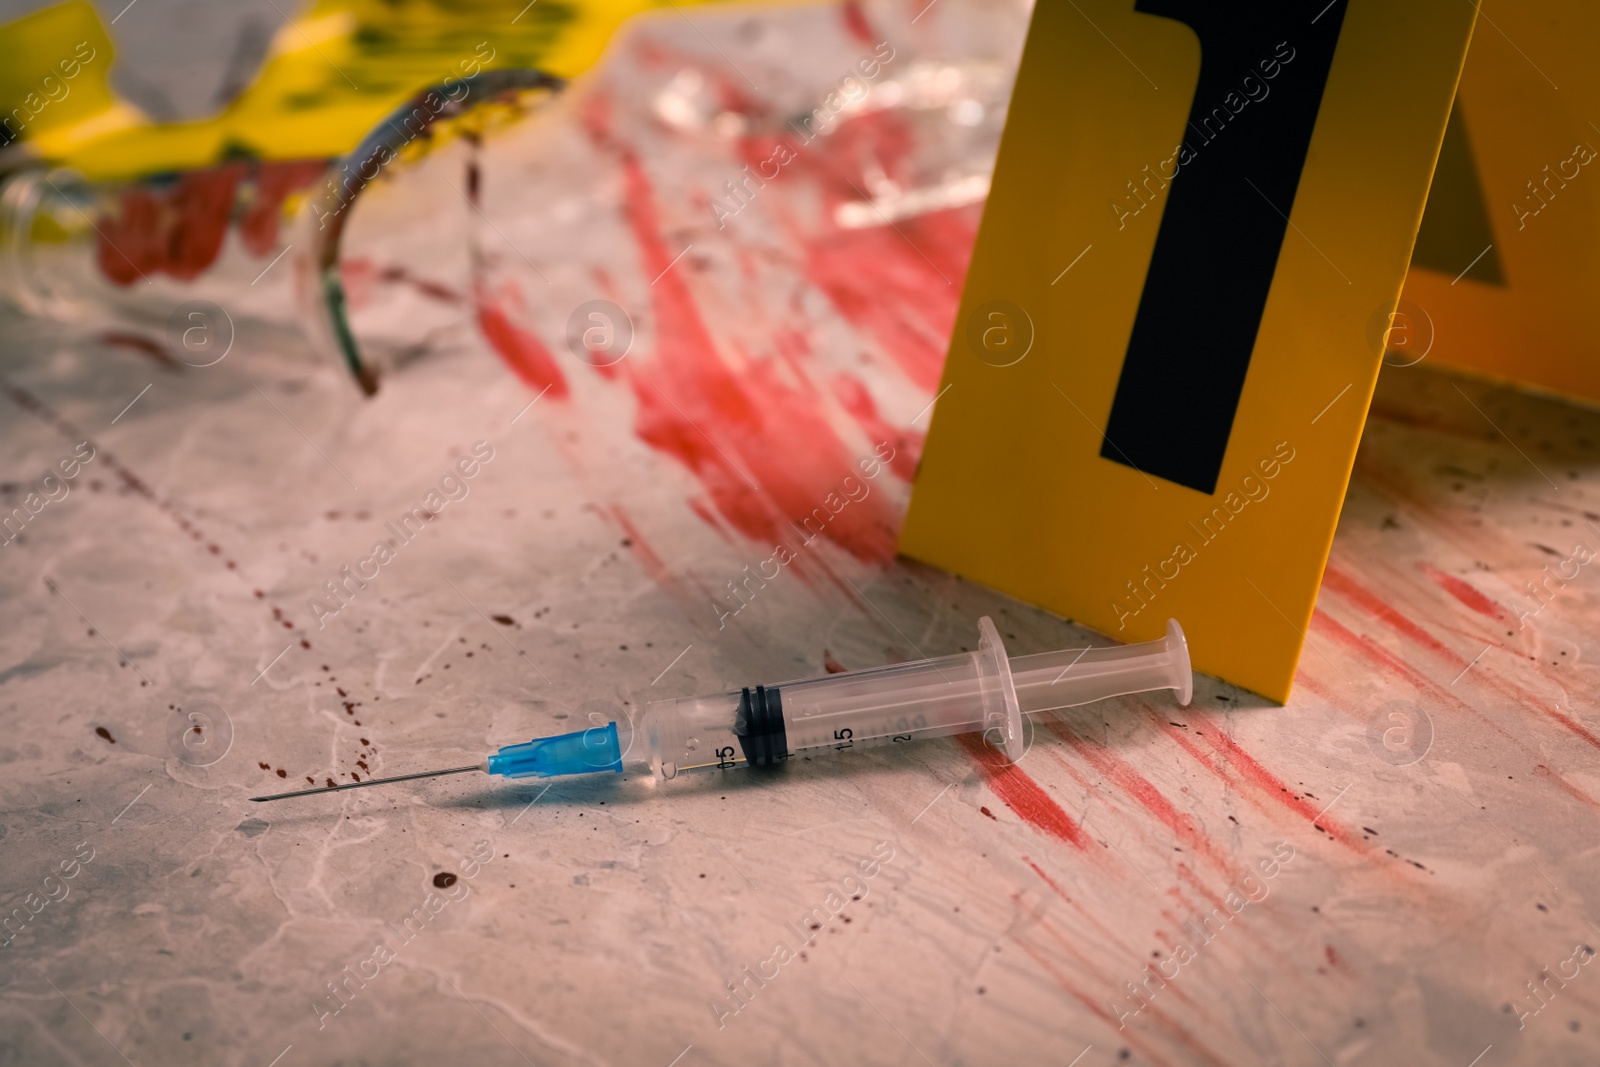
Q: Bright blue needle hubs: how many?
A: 1